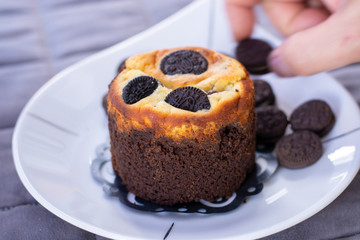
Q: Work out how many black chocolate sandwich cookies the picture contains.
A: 8